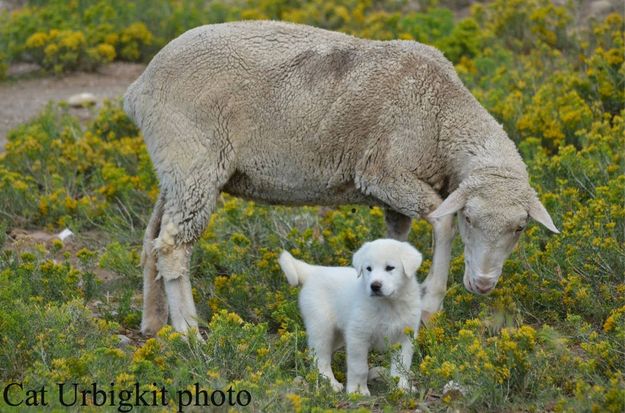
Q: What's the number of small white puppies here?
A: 1